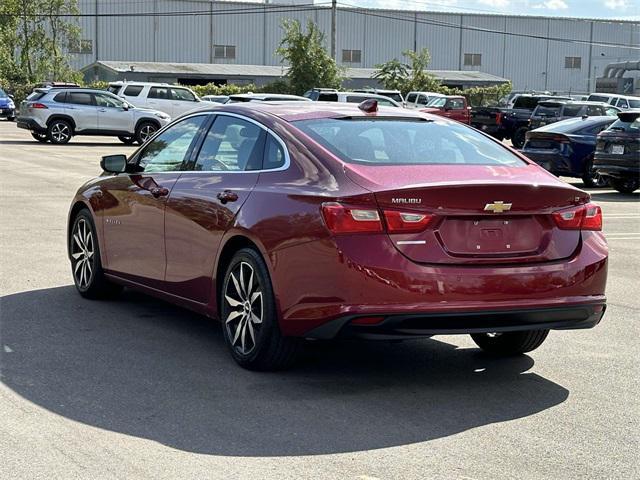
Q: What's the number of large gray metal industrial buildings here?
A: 1